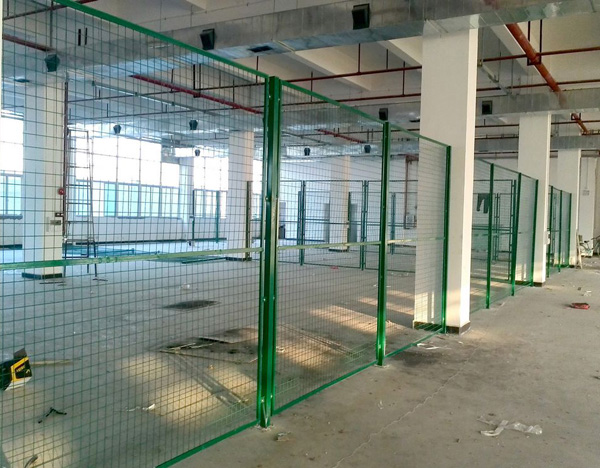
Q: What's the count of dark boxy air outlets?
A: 10